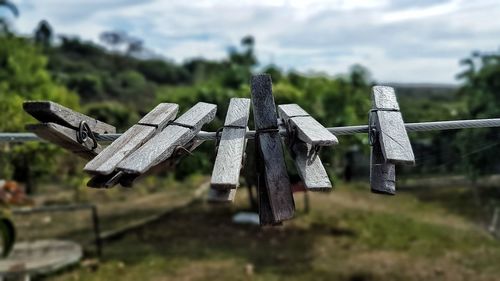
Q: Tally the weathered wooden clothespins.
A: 7